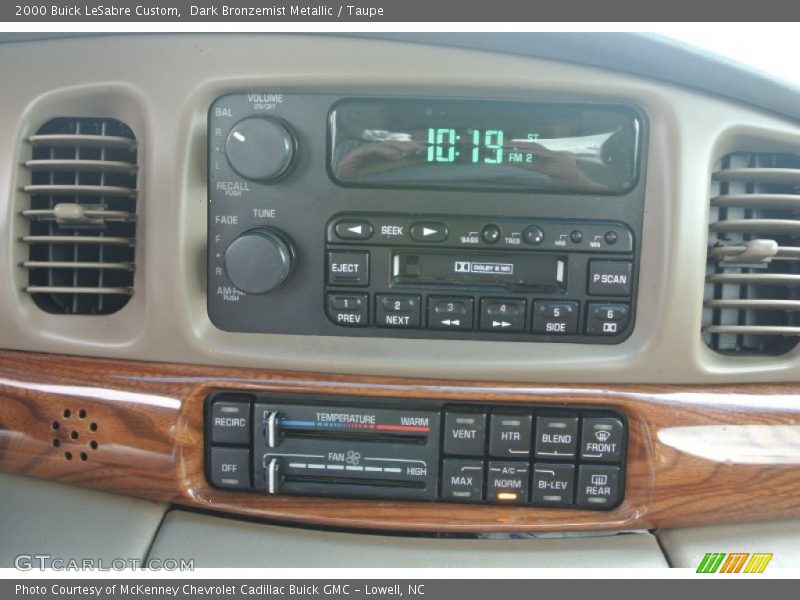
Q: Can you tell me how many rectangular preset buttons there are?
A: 6